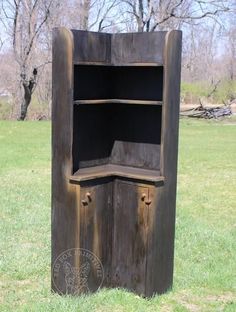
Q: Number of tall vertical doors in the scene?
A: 2